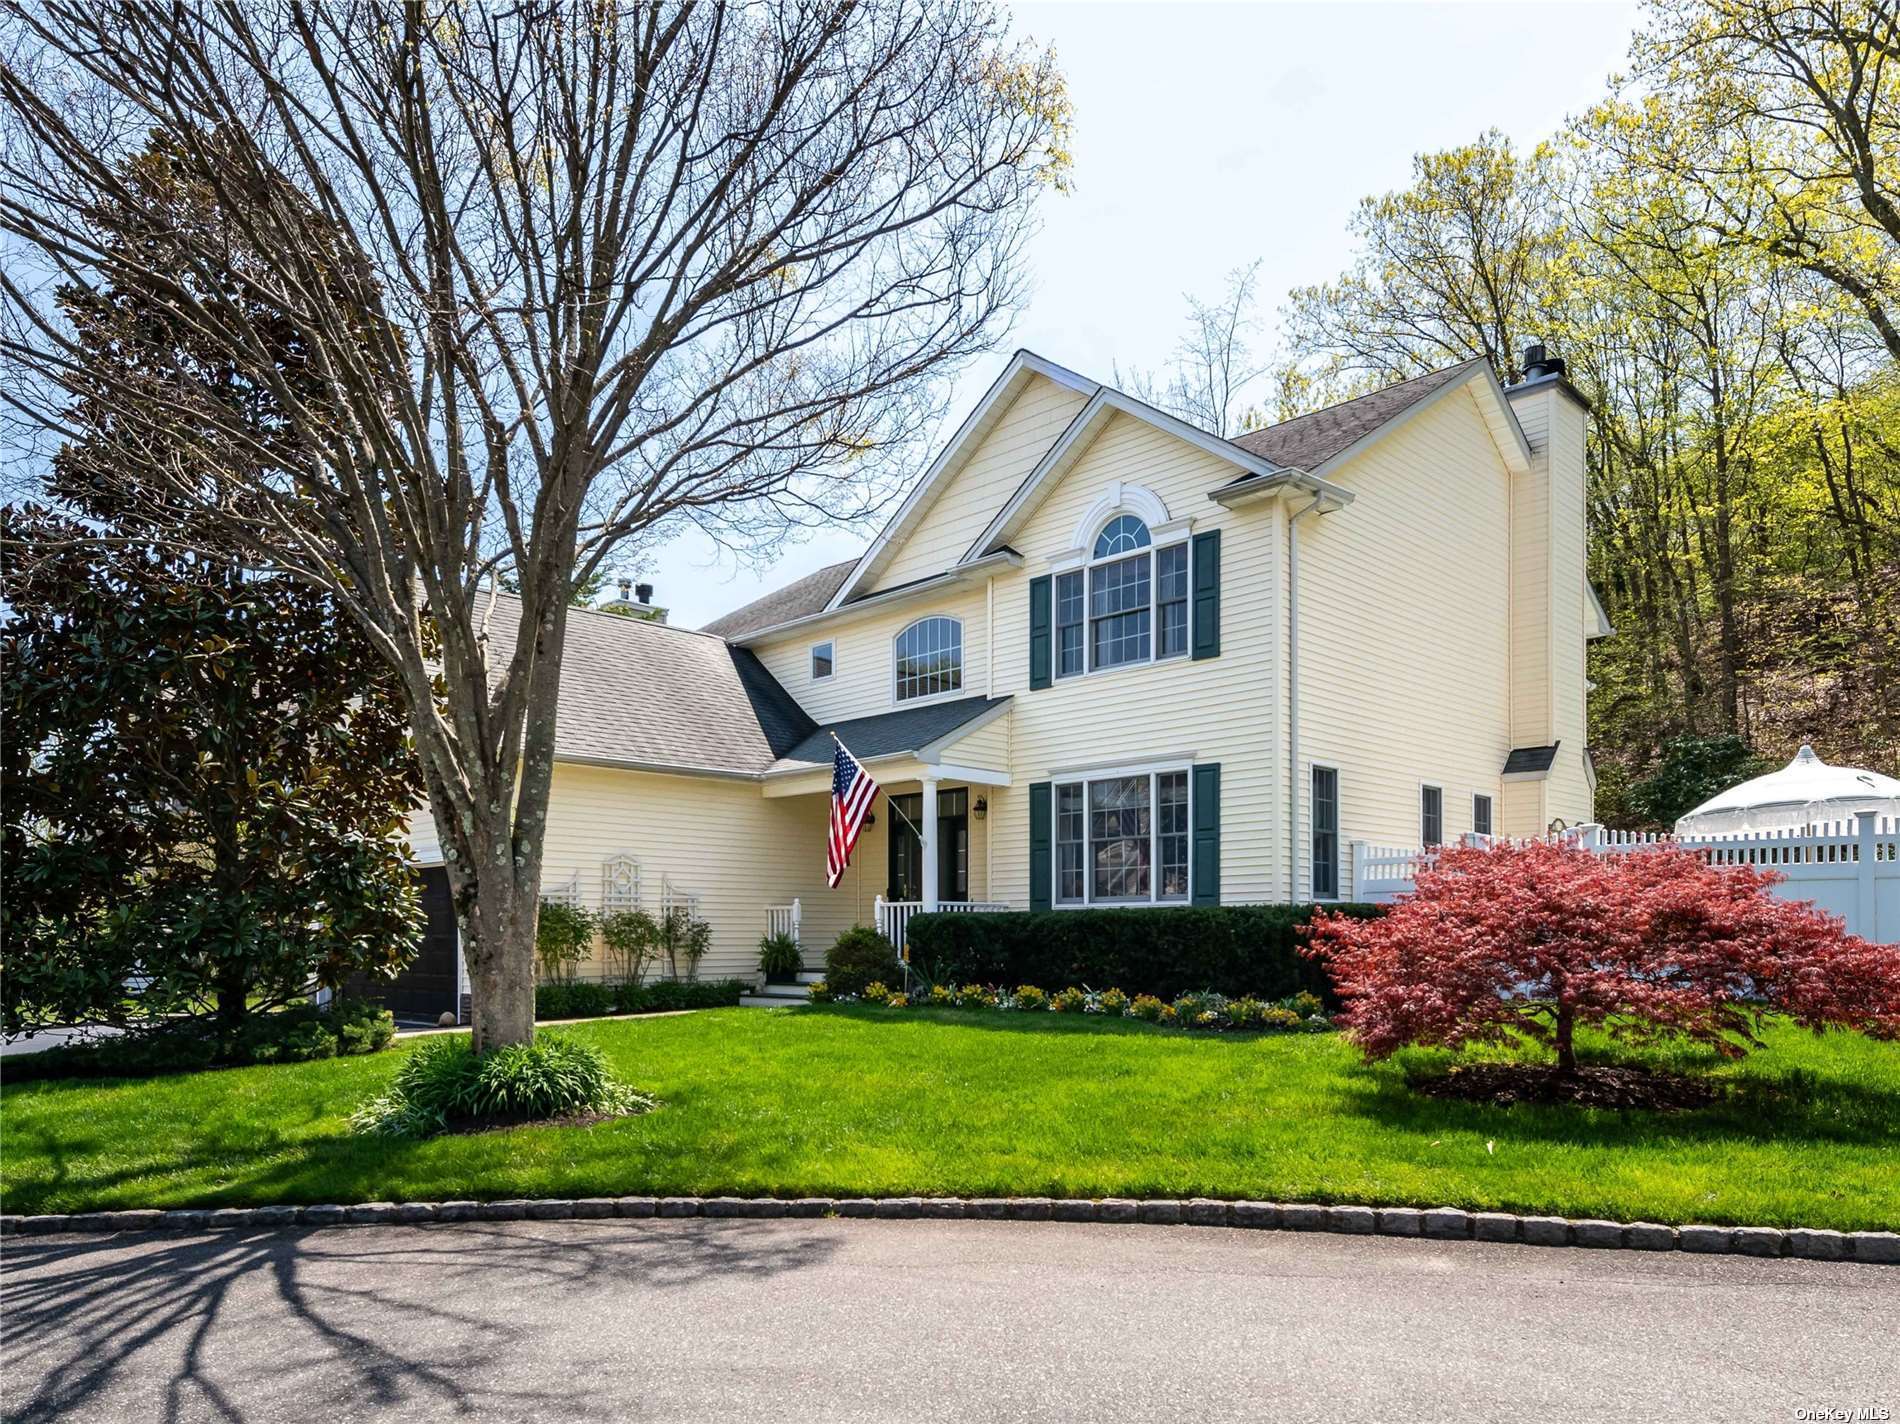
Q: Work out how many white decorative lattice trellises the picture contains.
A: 3